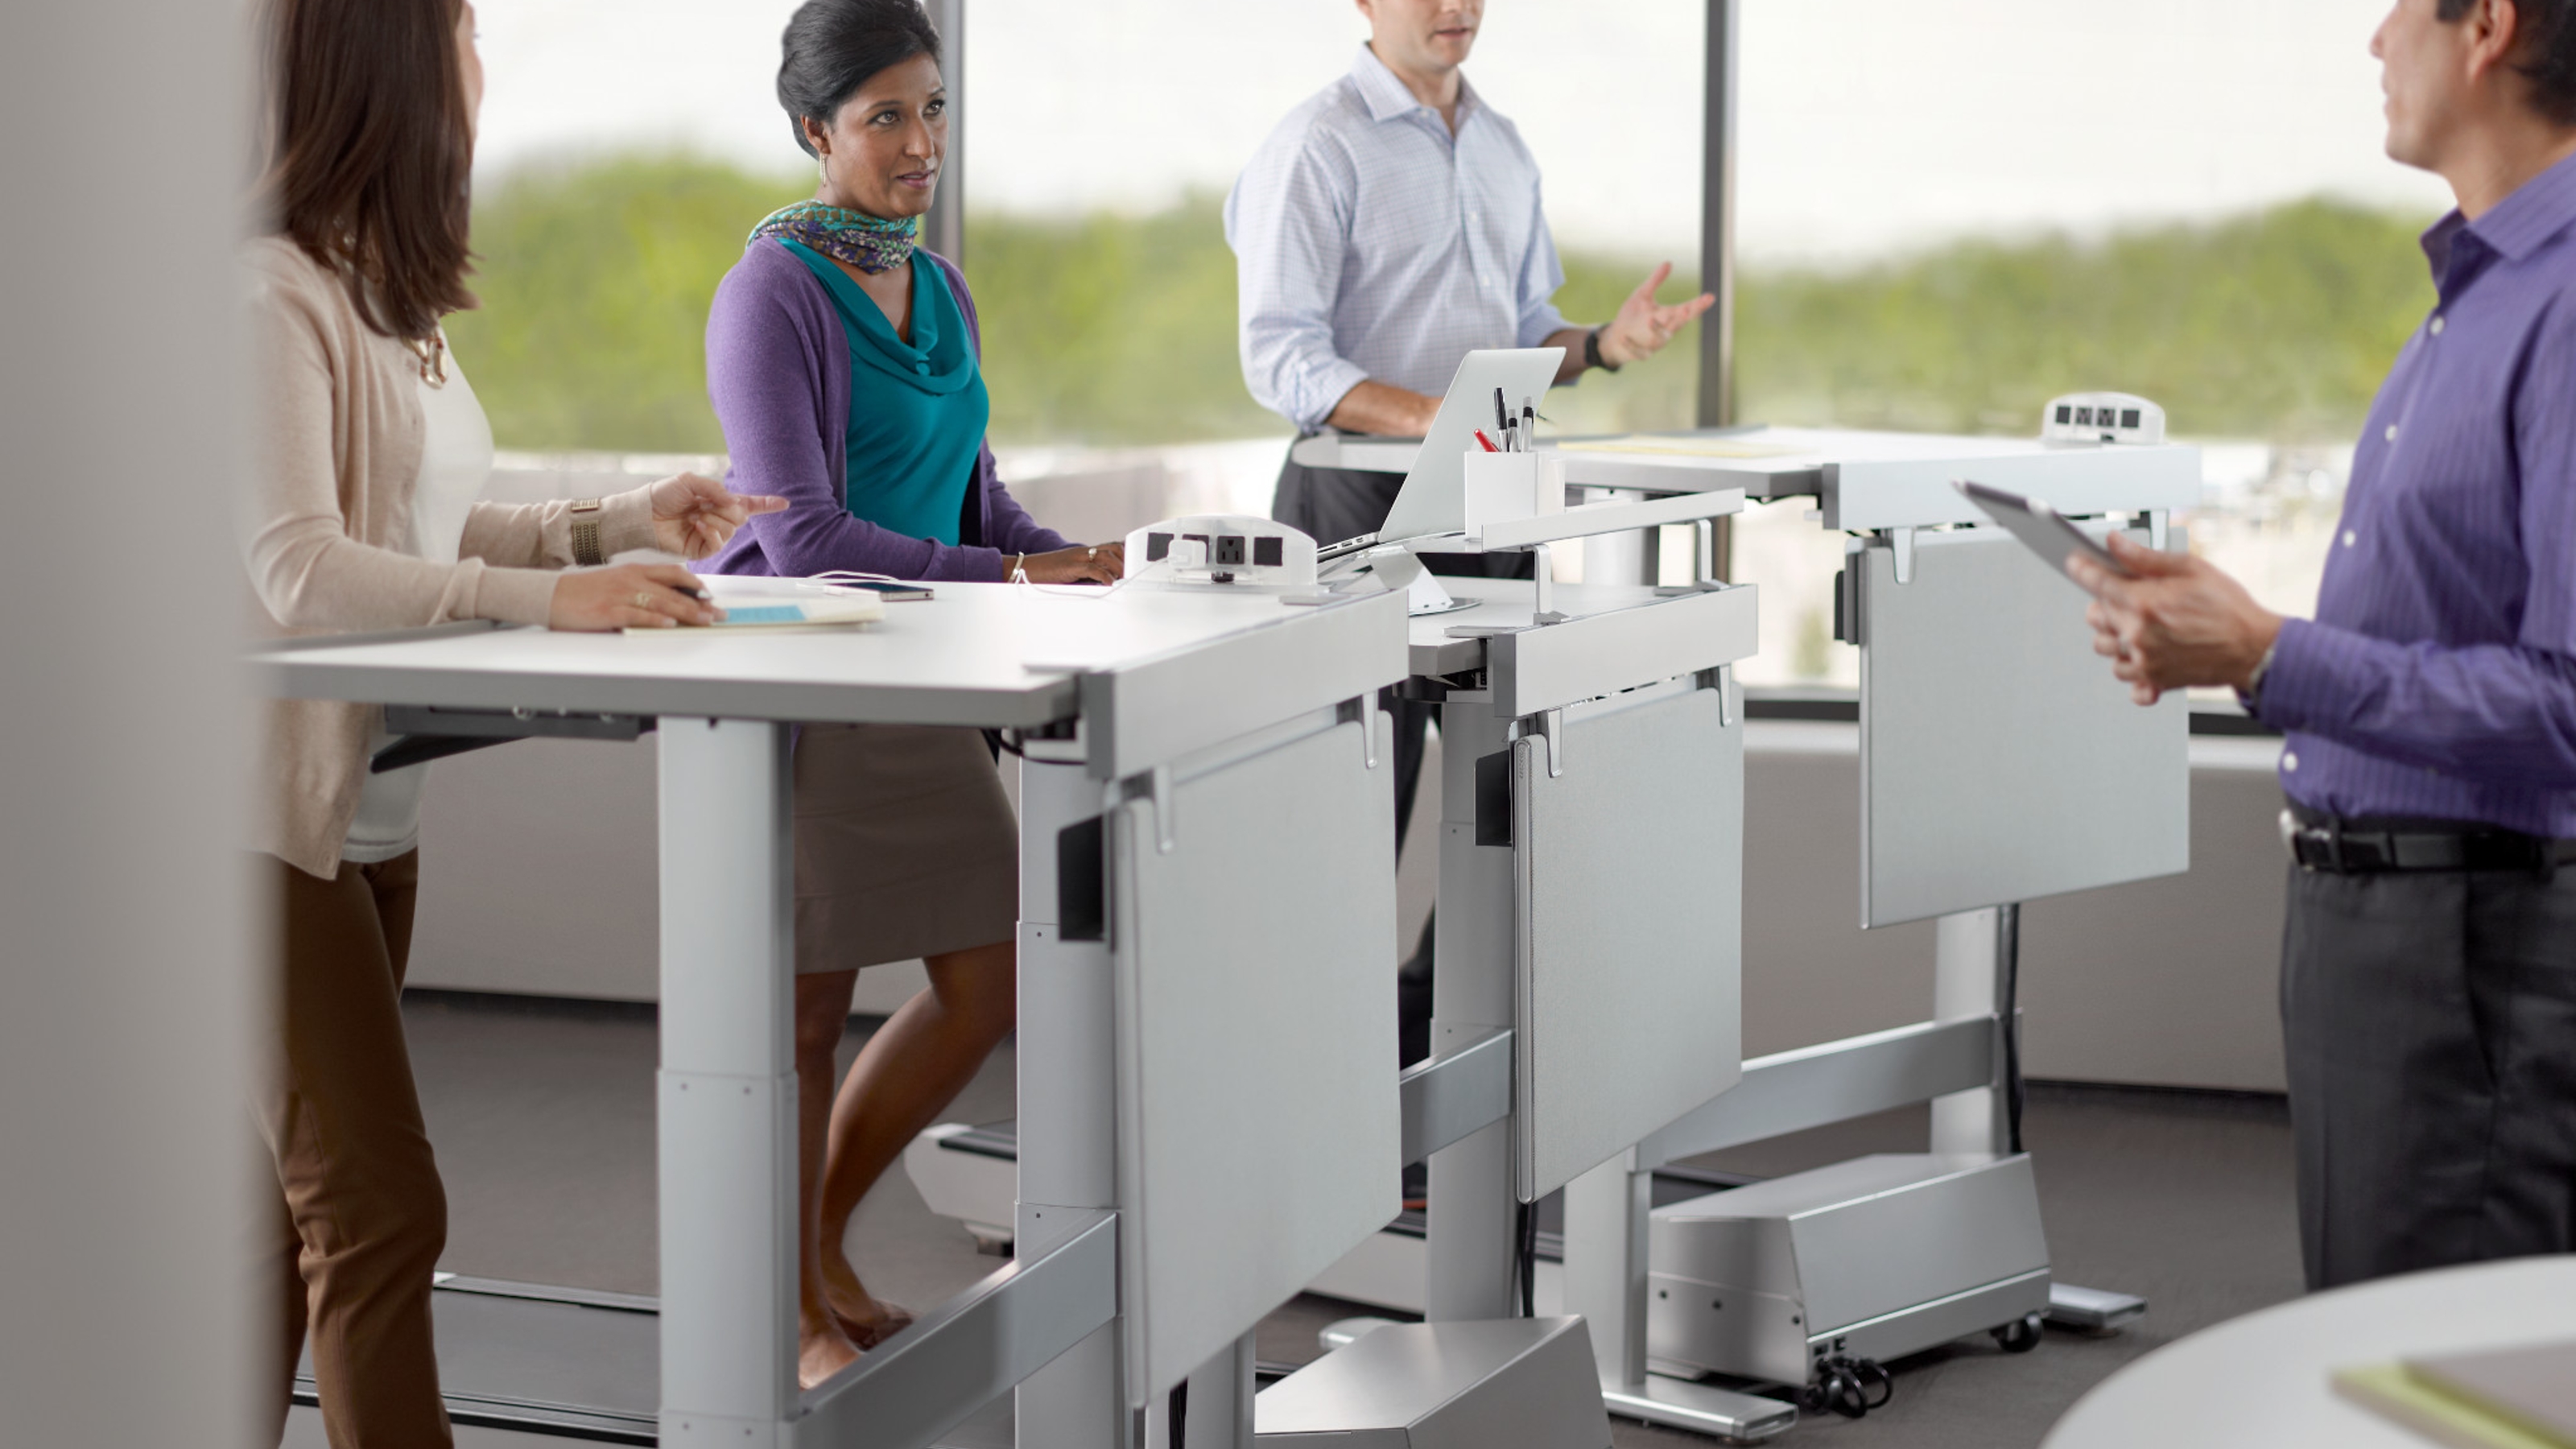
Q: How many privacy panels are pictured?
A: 3